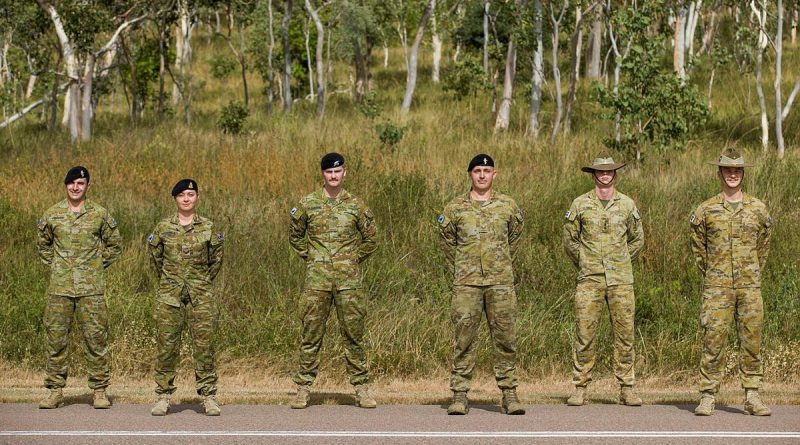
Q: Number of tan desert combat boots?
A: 12